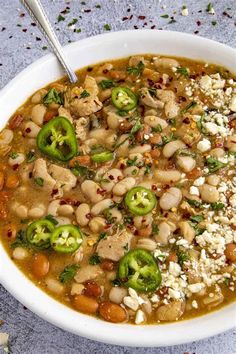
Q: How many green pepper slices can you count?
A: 6